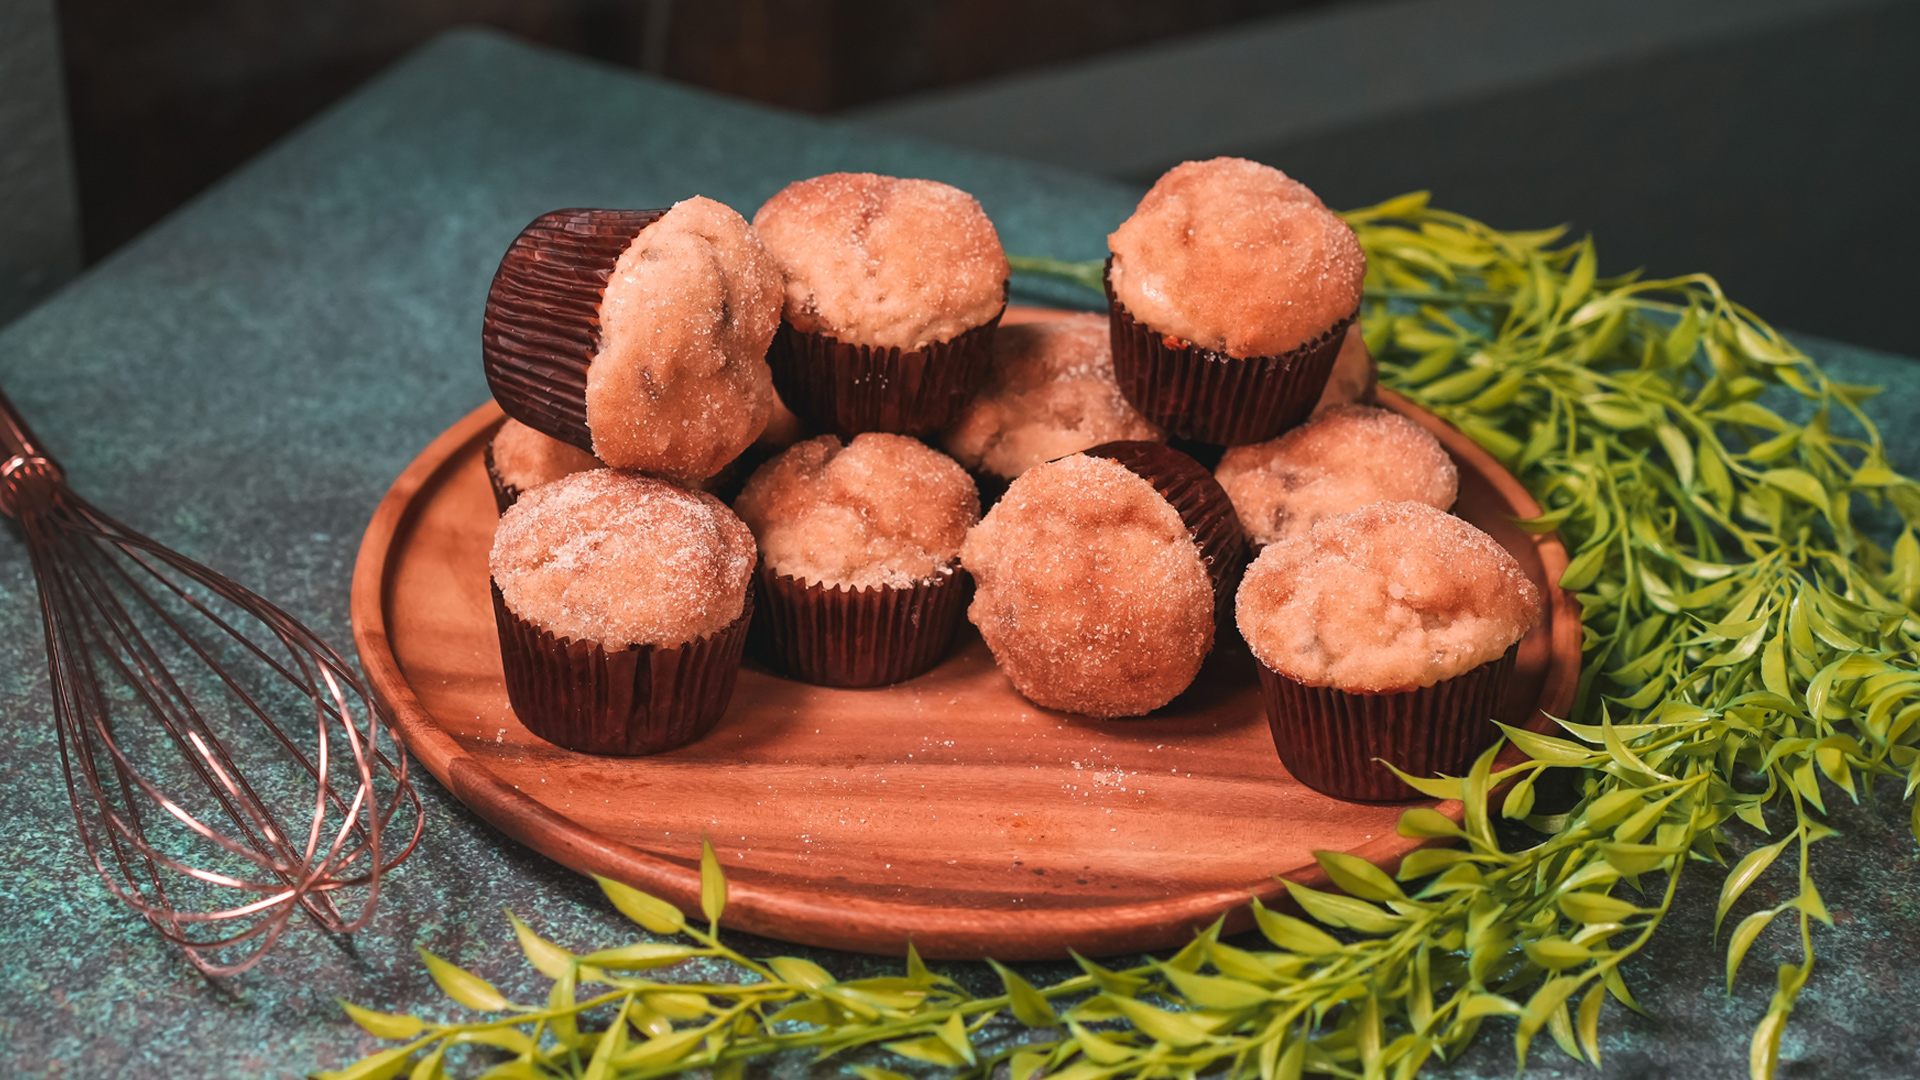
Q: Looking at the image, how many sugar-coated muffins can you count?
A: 12